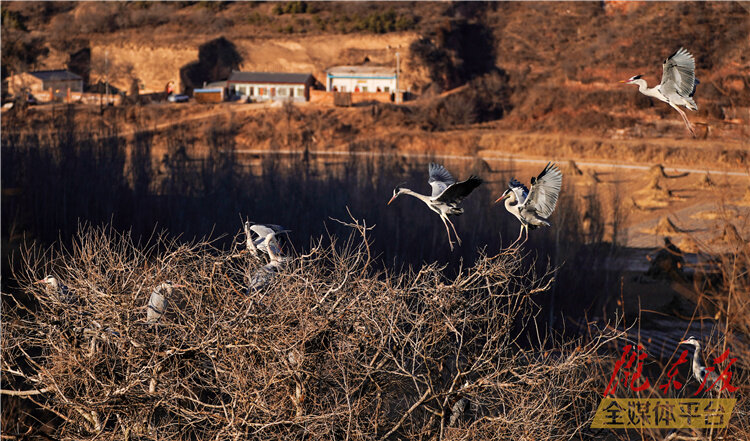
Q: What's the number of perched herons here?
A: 5